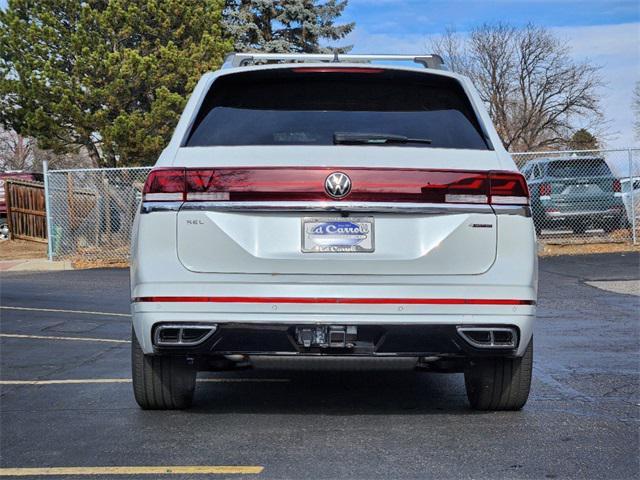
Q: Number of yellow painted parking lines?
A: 4